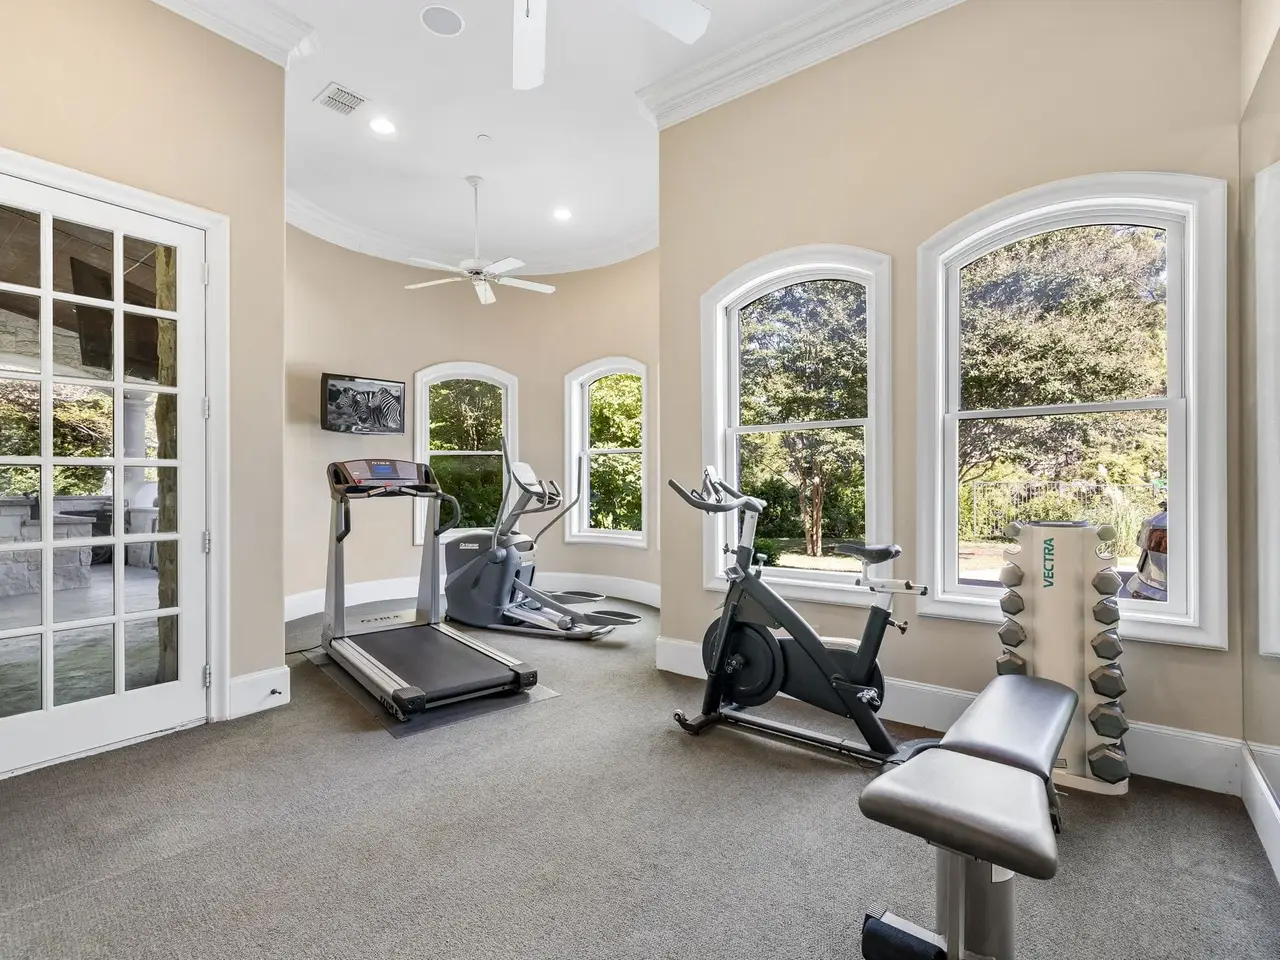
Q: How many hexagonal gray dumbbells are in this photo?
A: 12